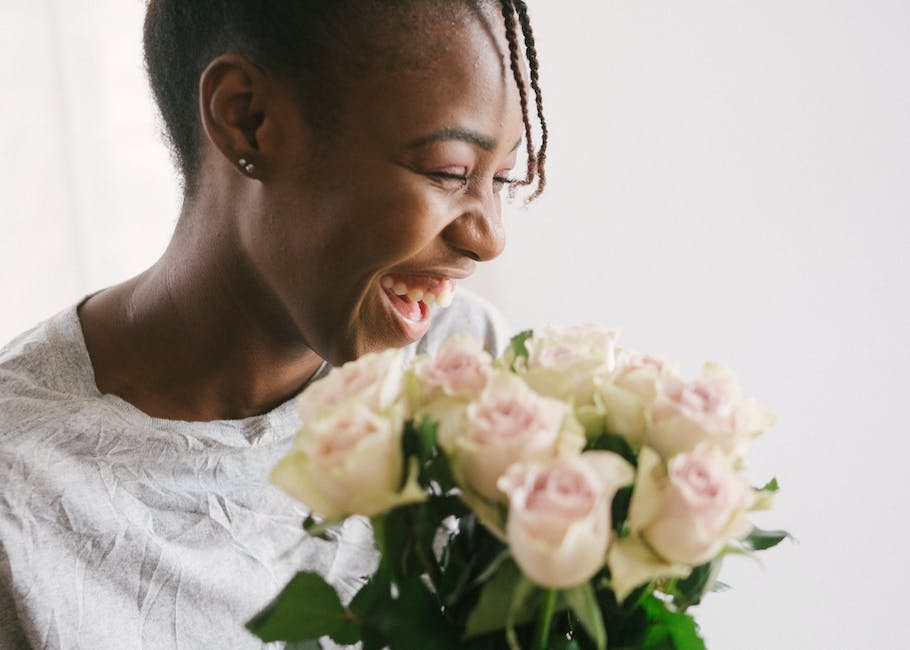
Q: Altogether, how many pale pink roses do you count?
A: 9